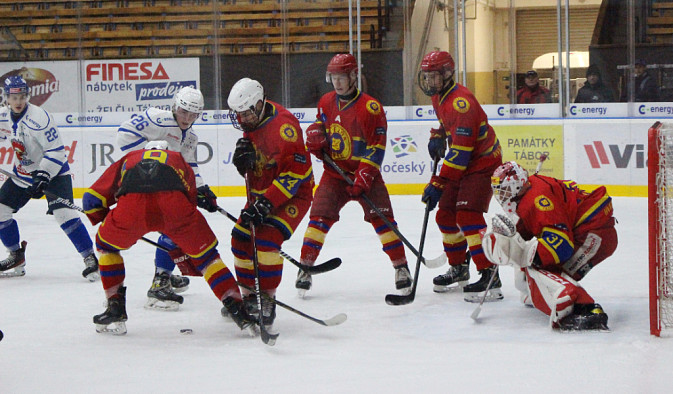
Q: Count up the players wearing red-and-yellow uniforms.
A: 5